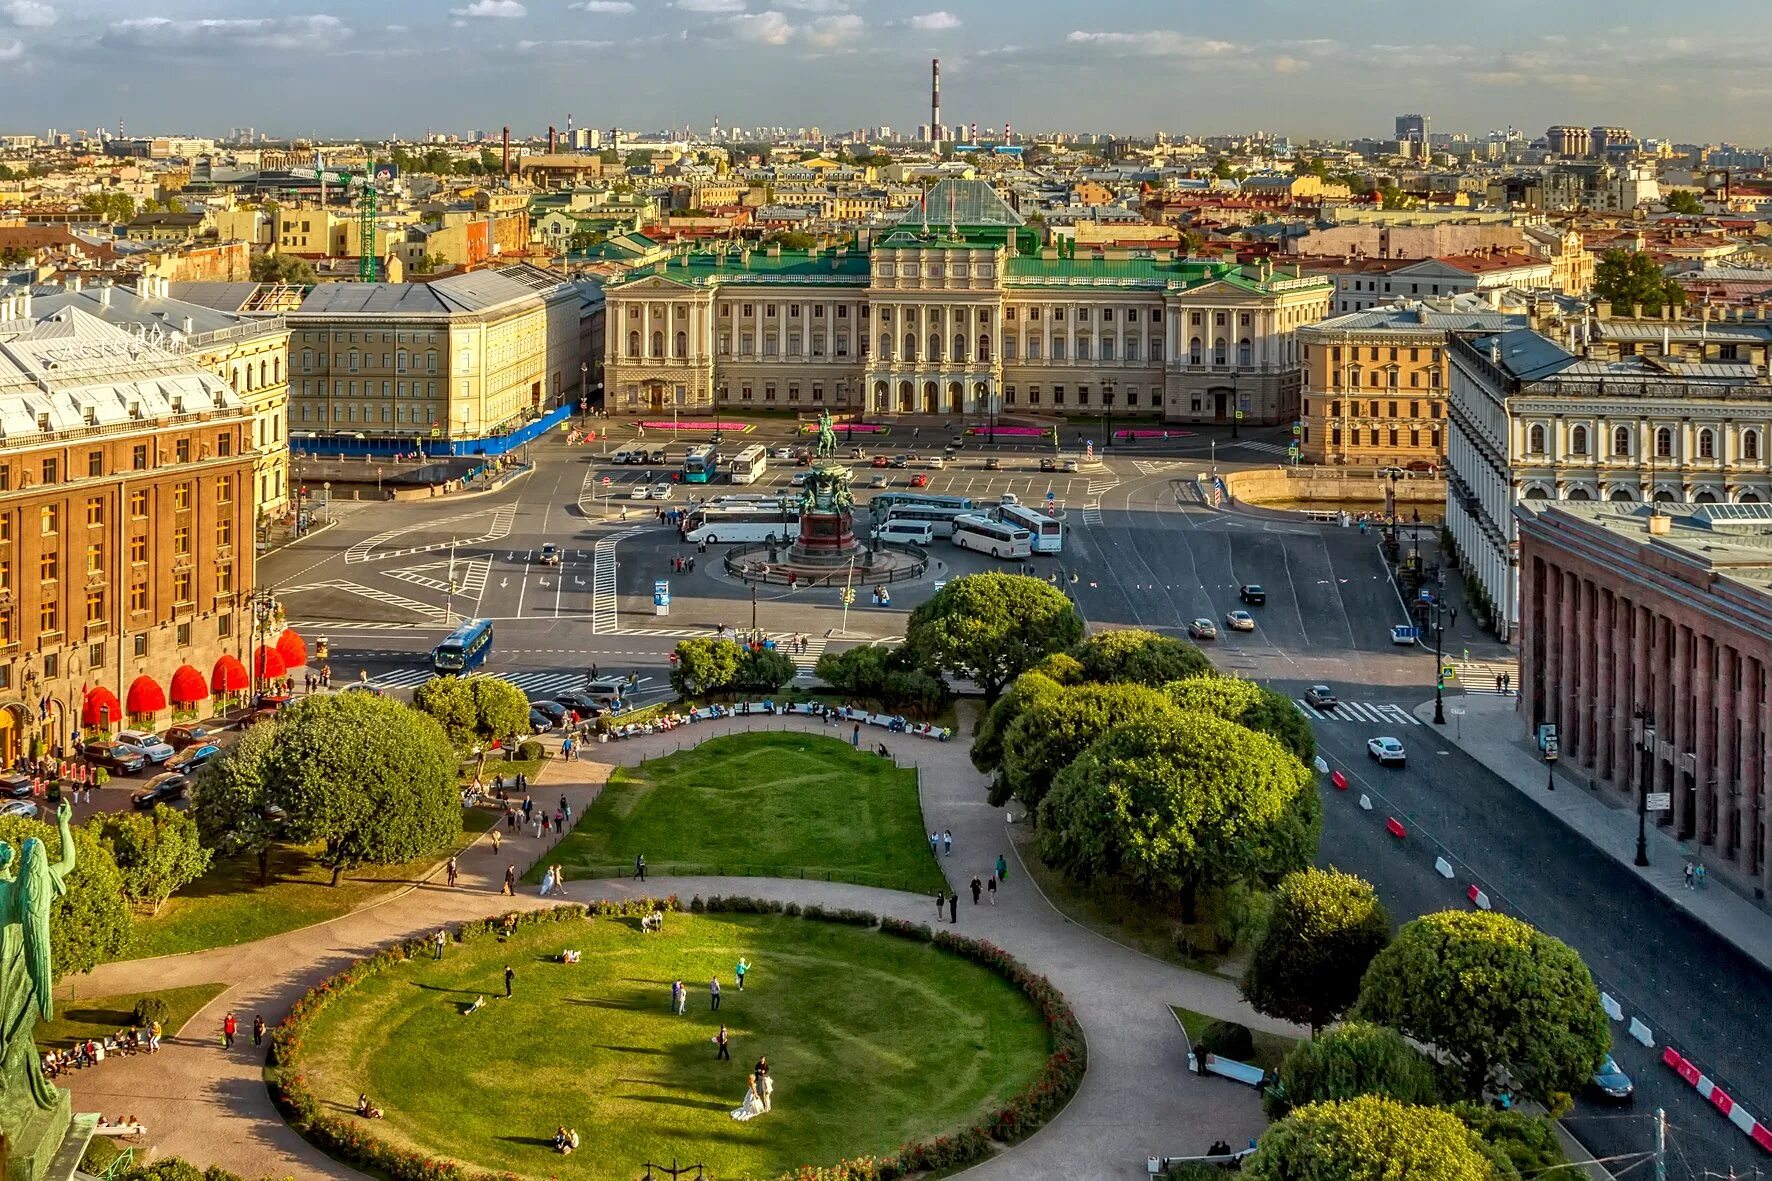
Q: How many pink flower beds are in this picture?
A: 4